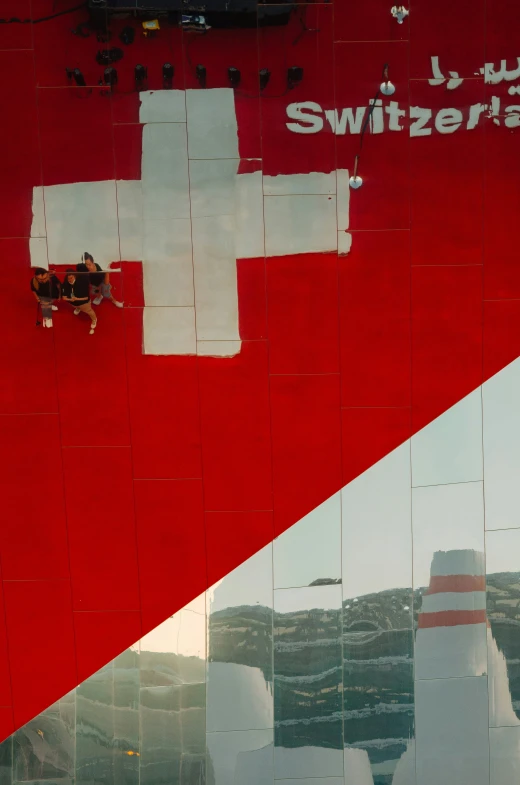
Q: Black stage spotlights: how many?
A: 8